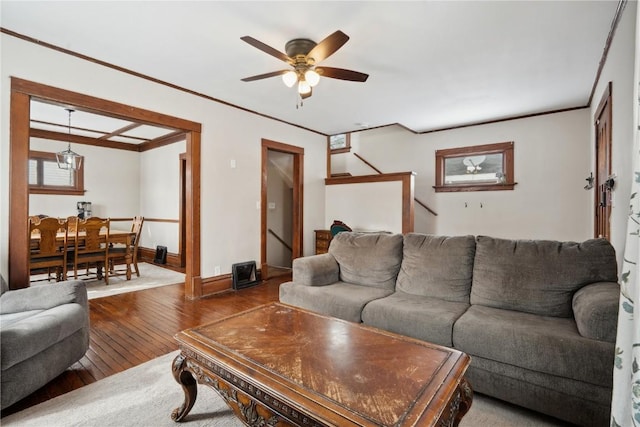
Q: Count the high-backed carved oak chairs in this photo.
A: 5